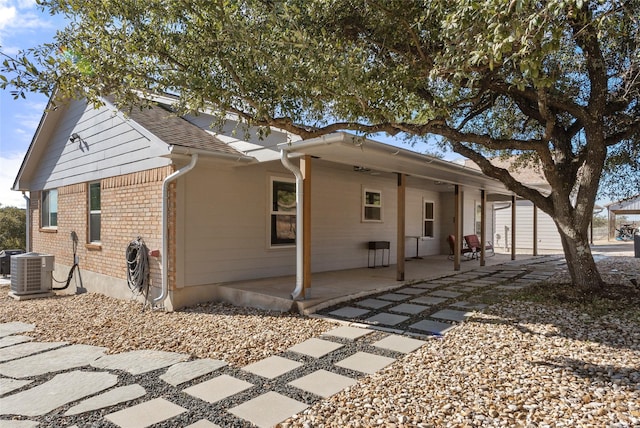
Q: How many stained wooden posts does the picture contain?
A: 6